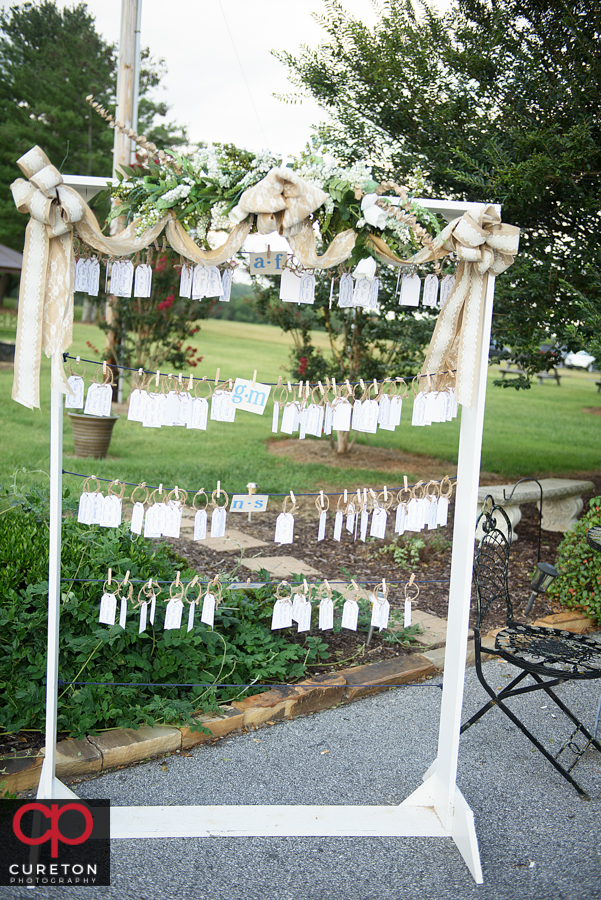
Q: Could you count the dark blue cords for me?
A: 5